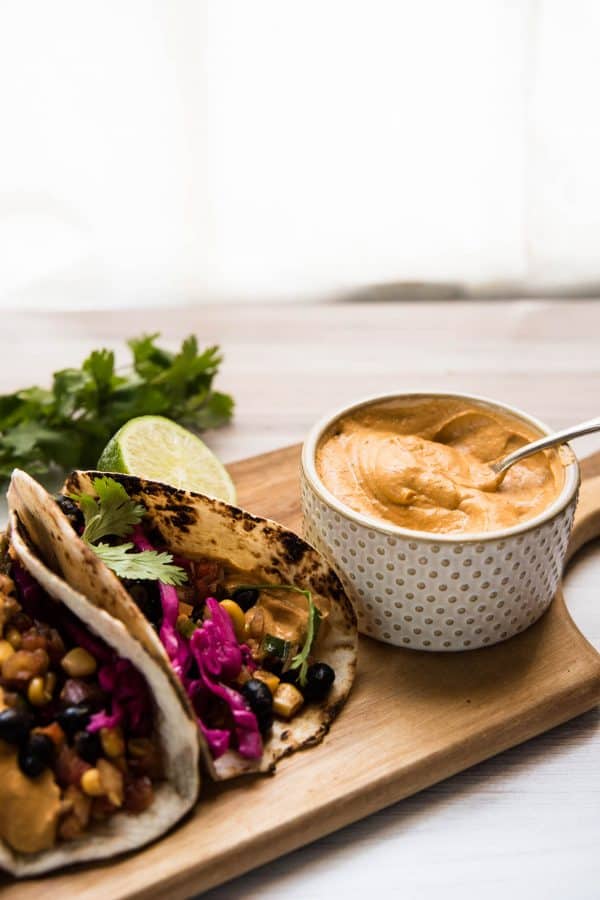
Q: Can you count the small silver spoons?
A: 1